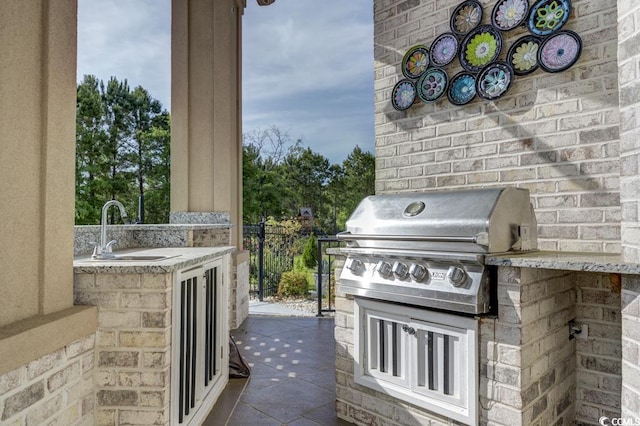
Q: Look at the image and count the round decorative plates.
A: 12